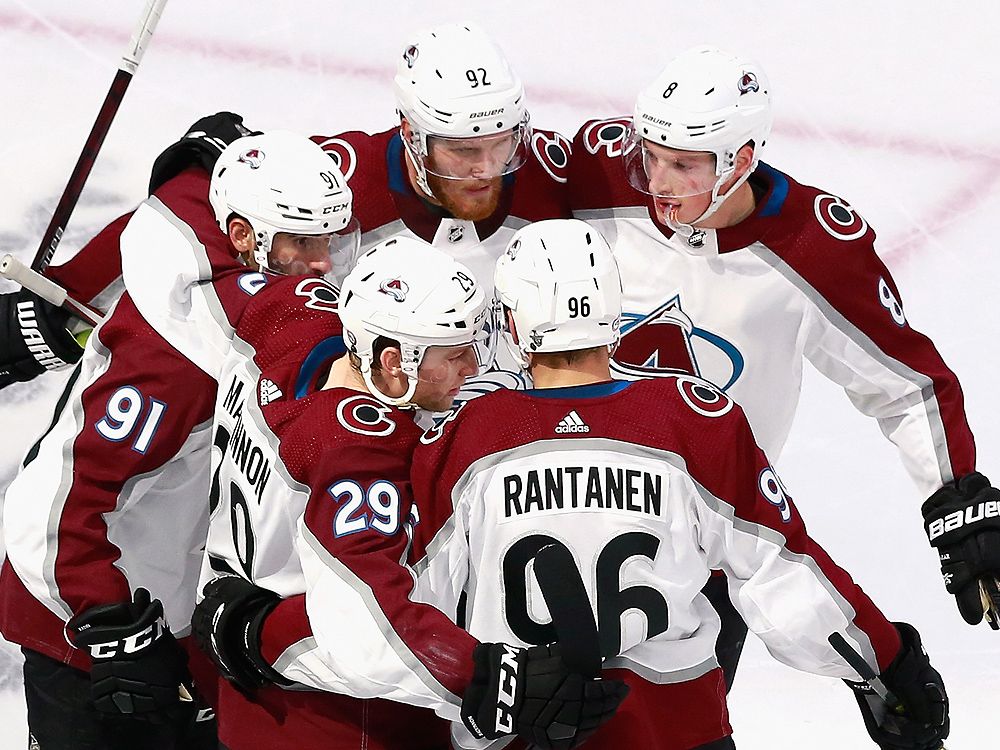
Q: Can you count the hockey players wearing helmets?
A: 5